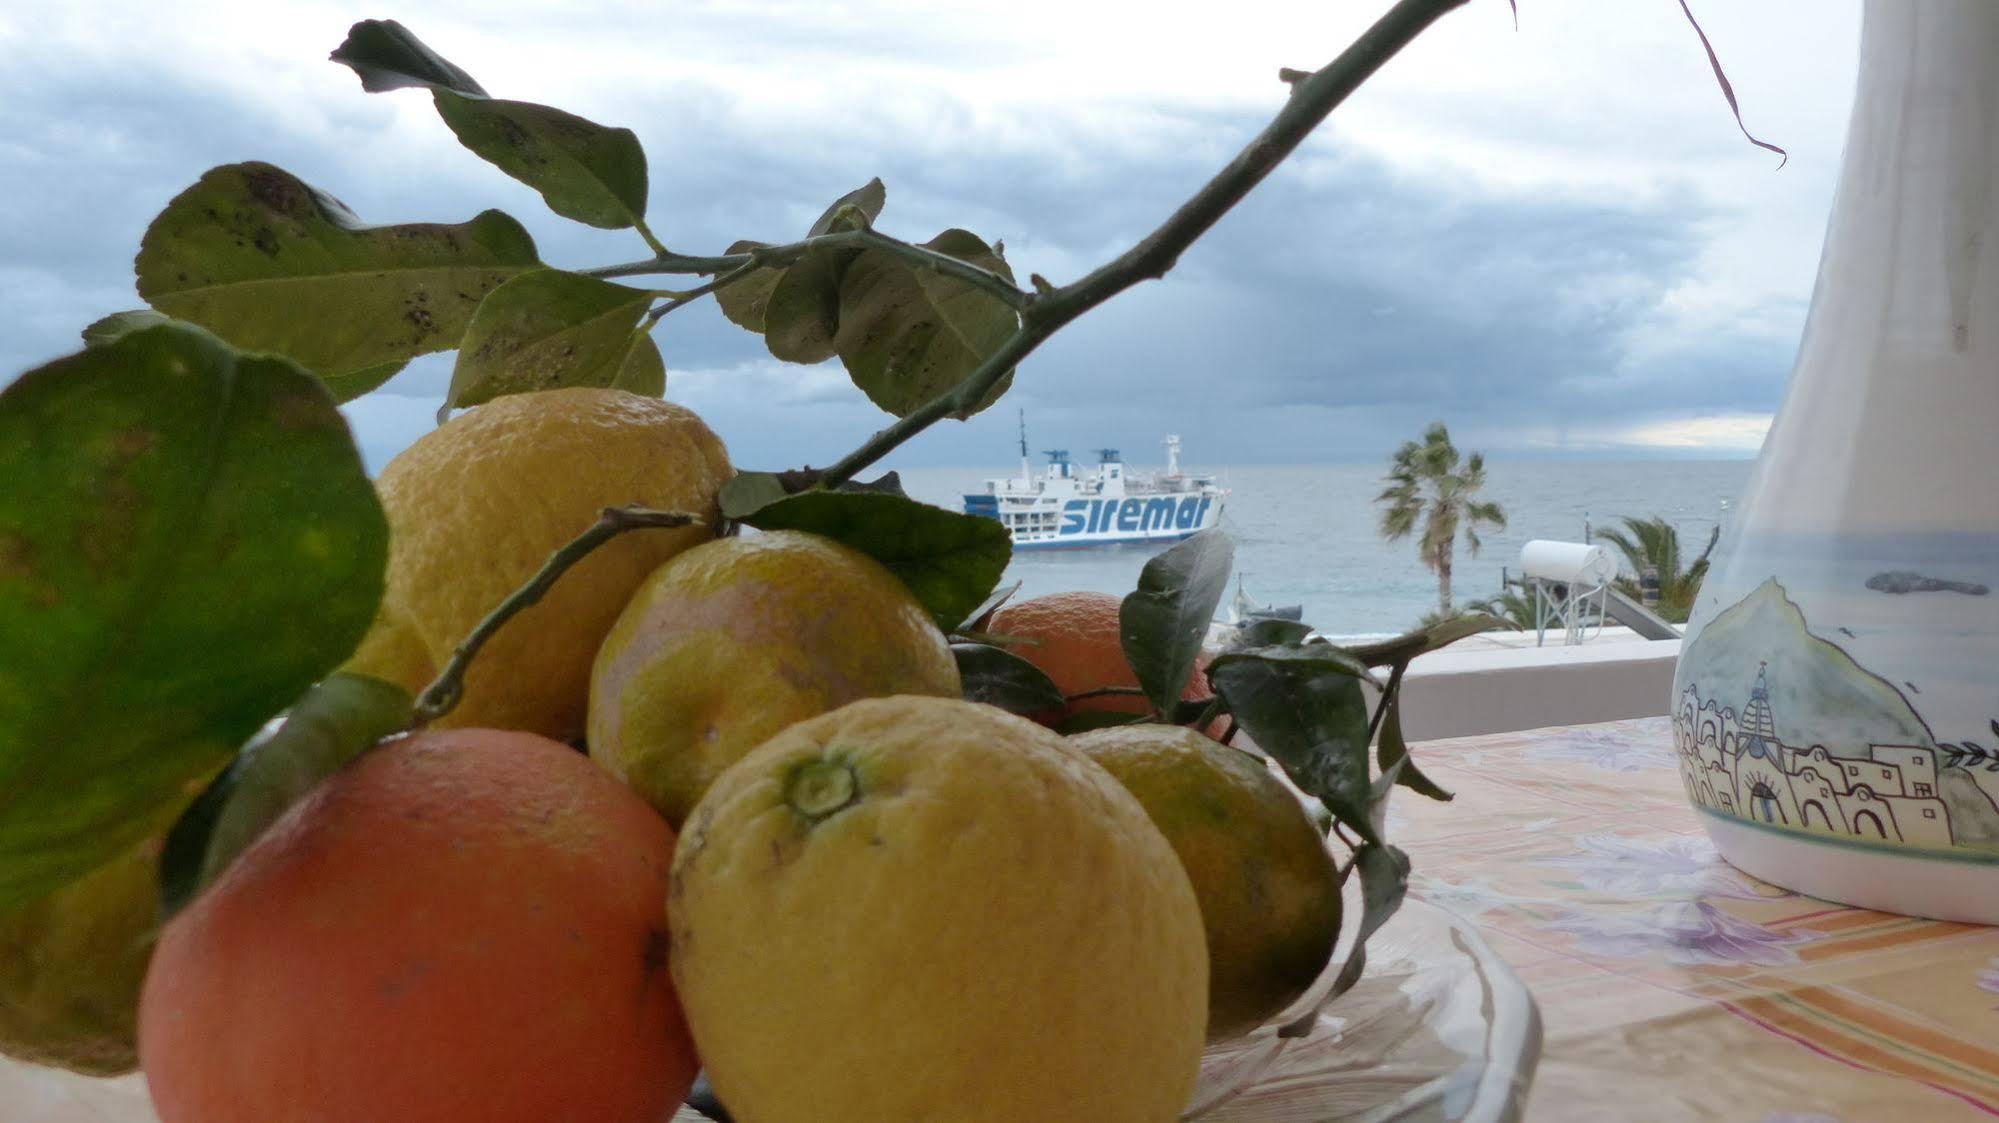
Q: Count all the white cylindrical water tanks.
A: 1